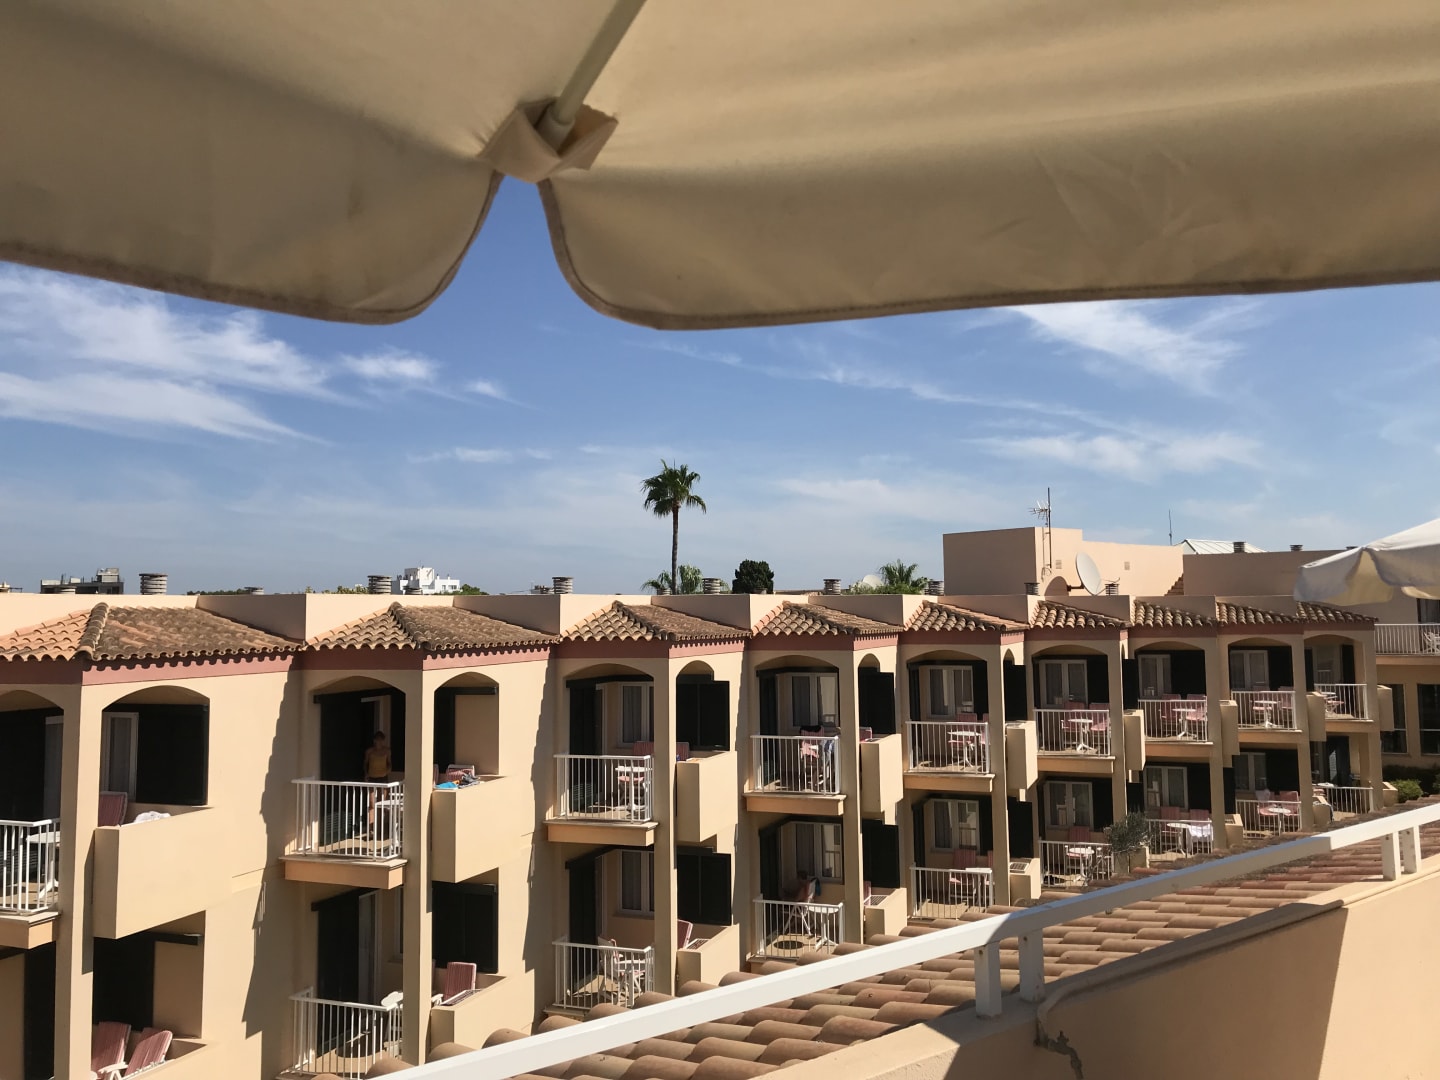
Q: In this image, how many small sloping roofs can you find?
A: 9